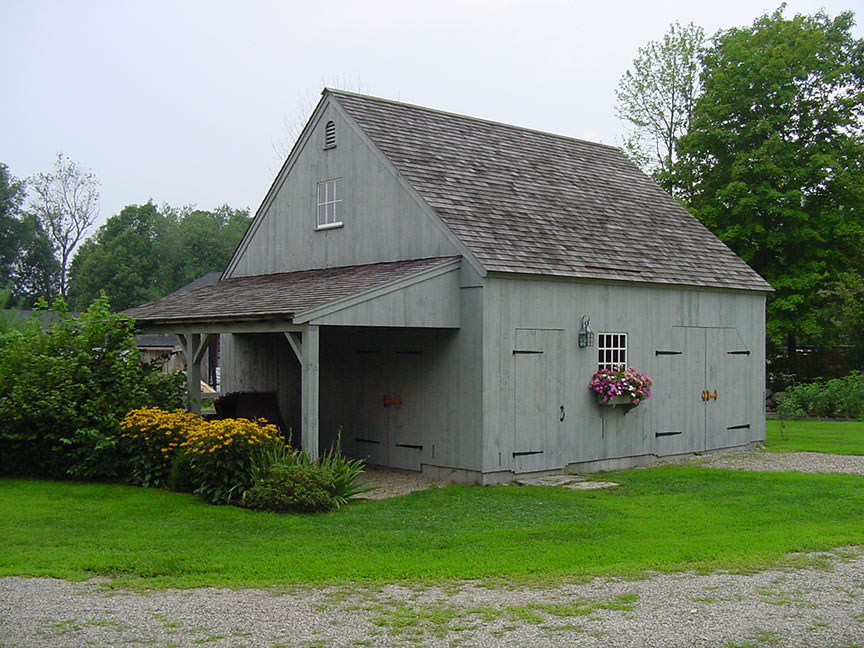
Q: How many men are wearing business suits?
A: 0